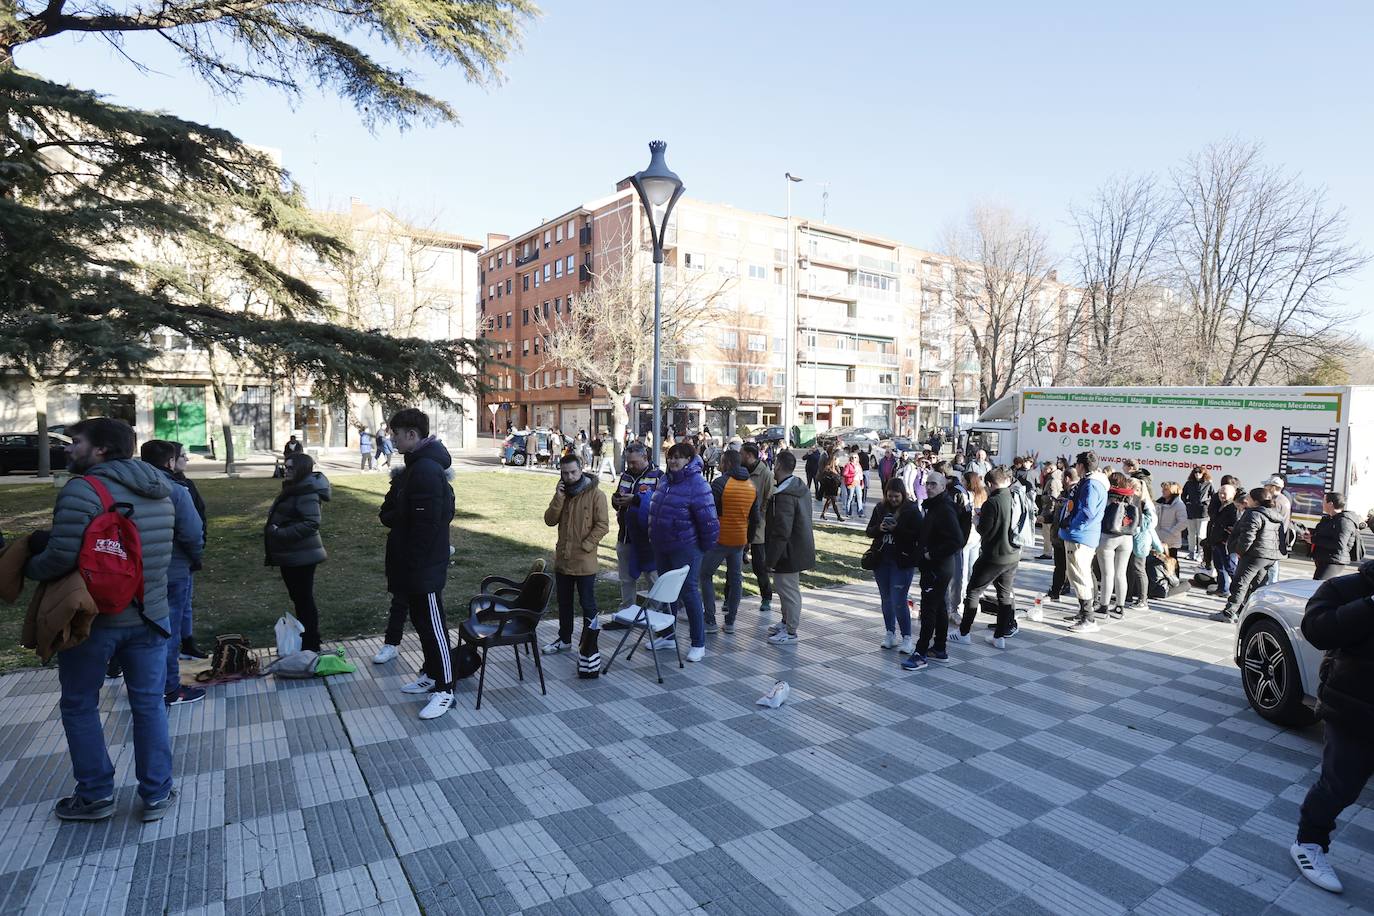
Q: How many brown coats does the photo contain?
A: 2